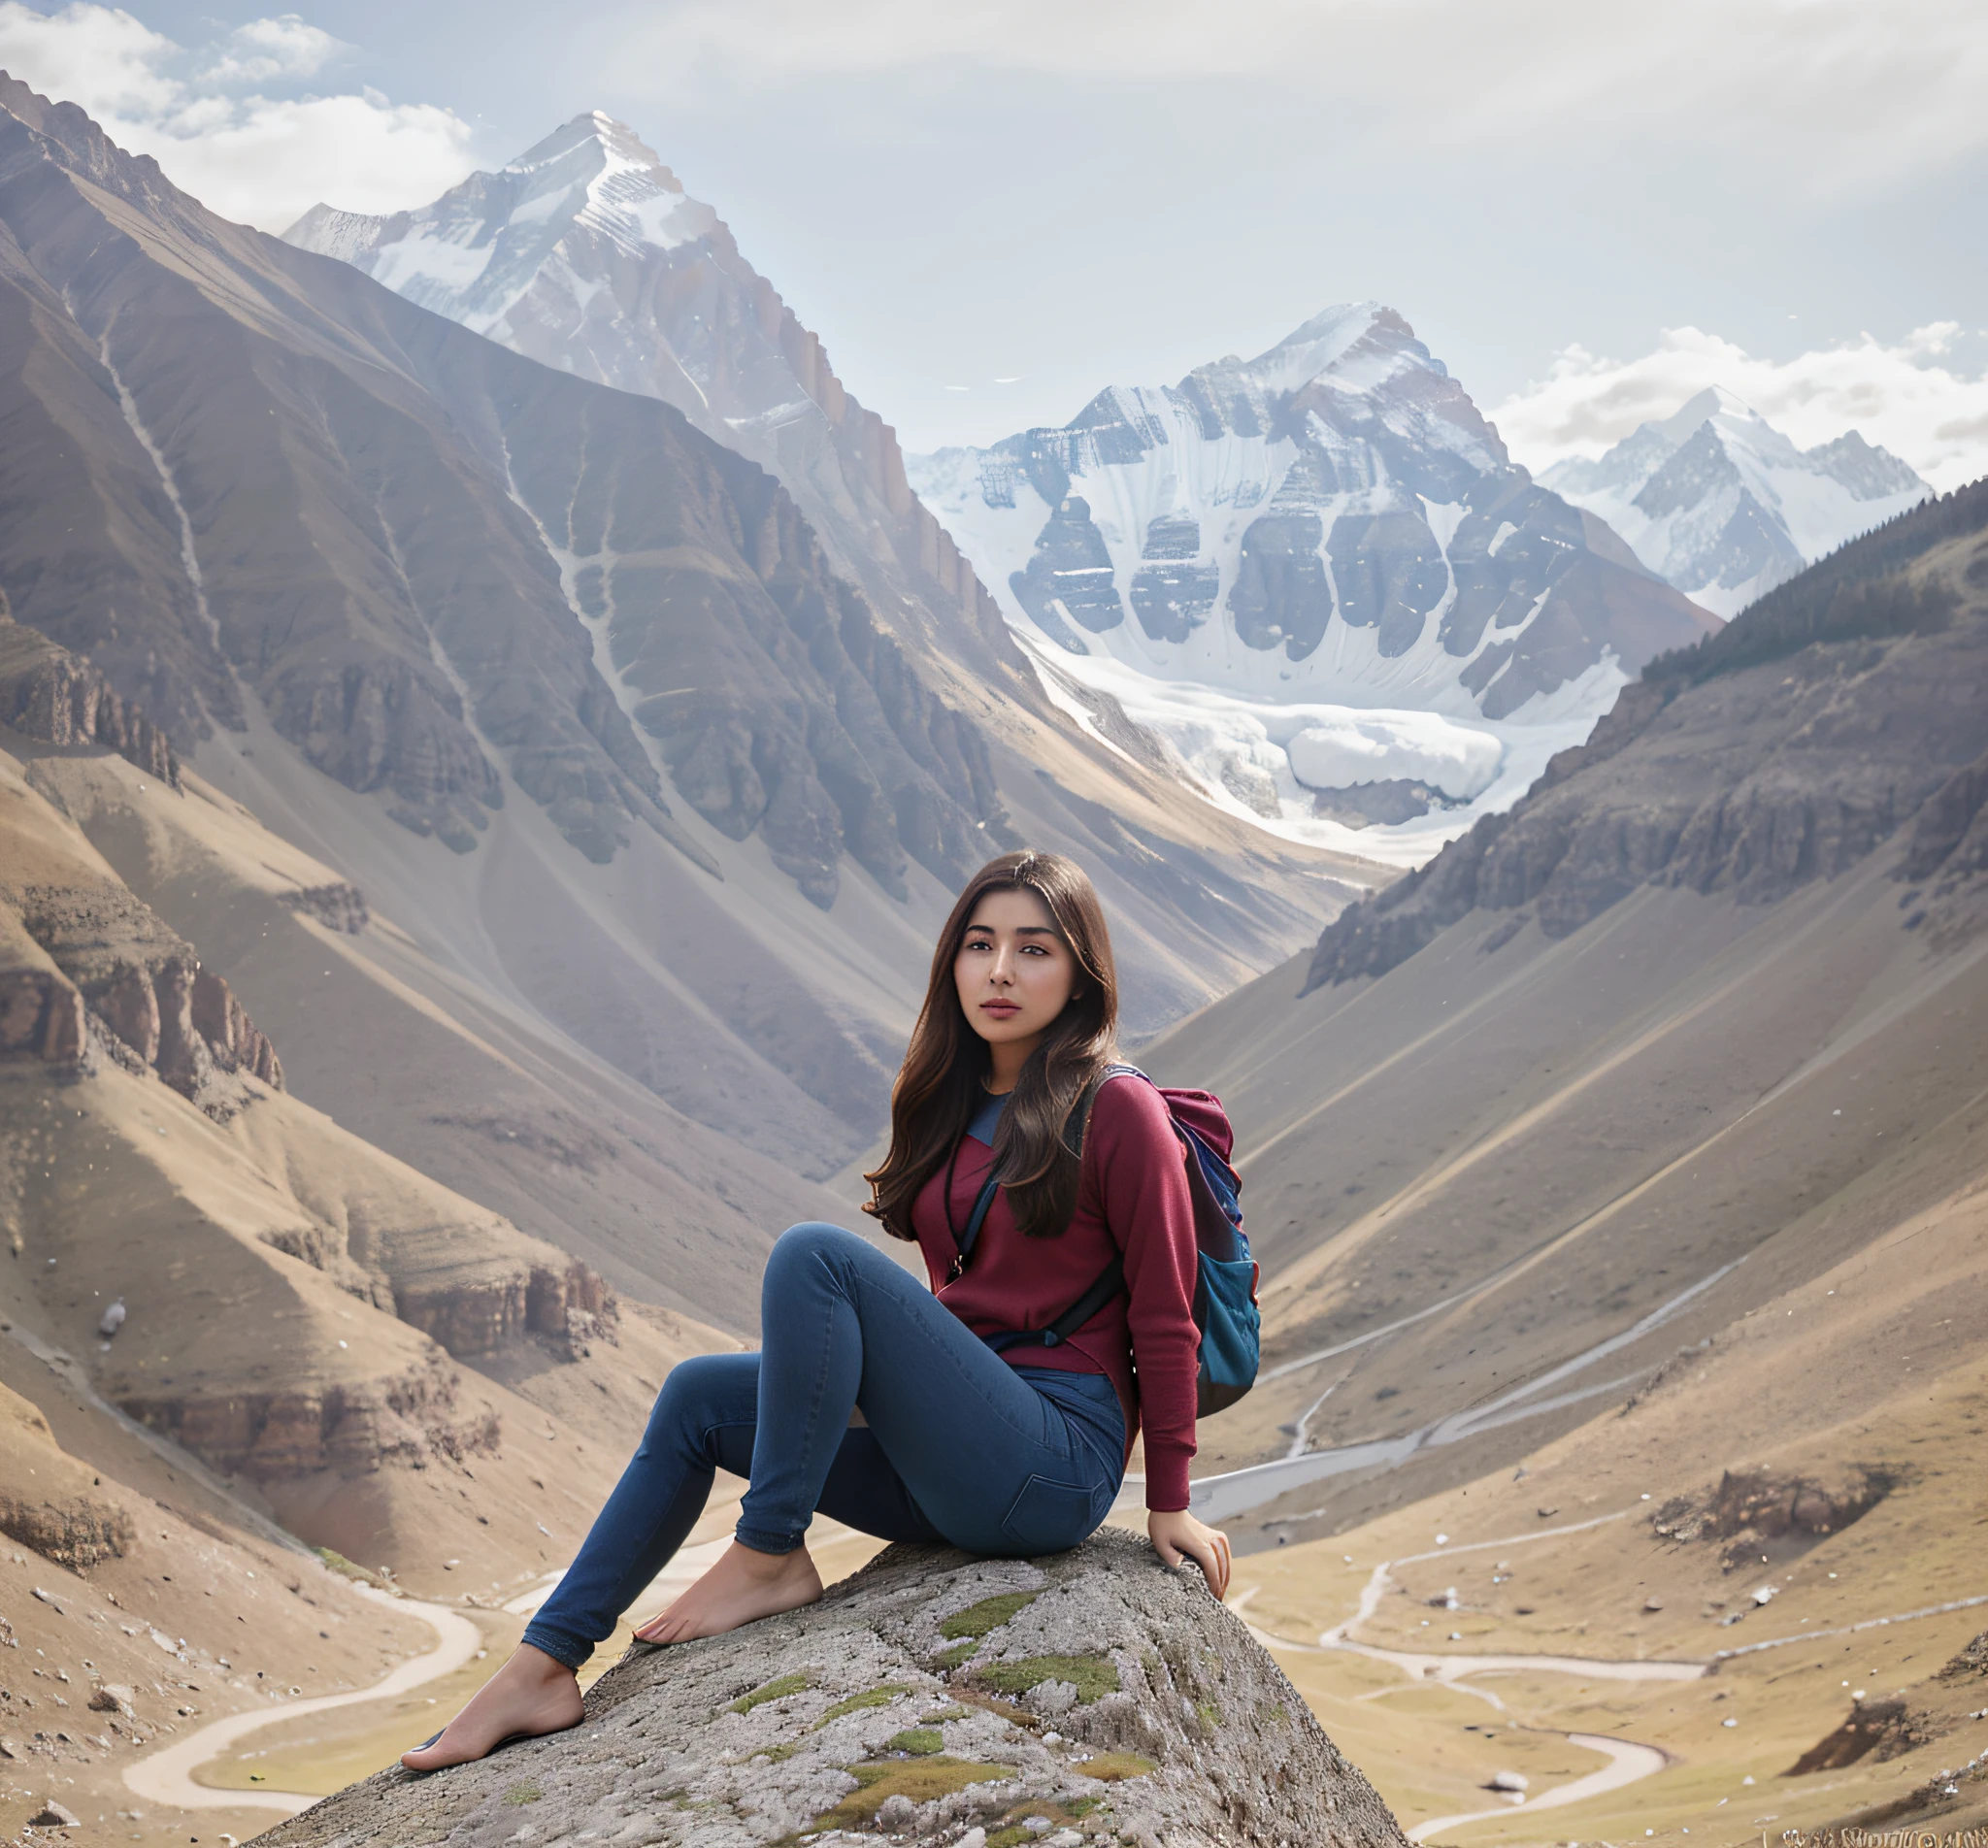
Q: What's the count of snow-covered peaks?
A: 3